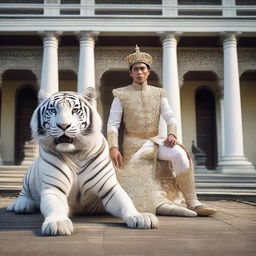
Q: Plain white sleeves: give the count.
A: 2